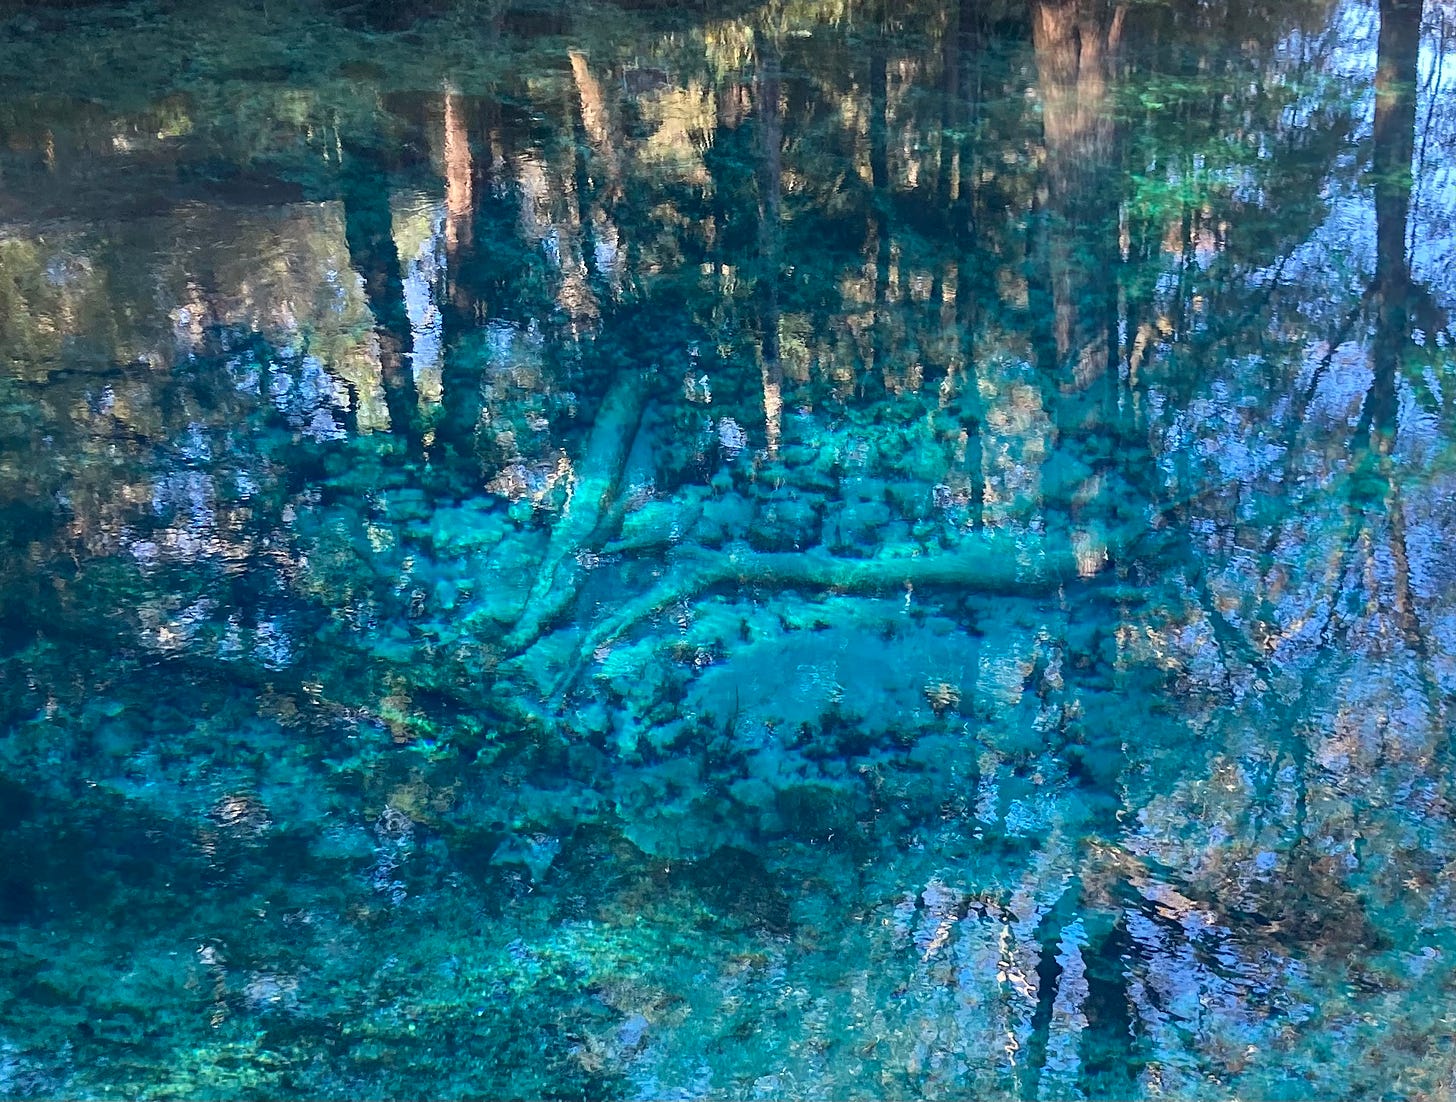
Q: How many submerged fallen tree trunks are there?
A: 2